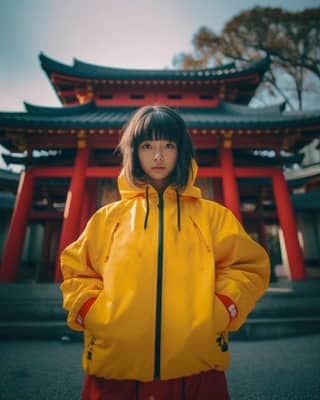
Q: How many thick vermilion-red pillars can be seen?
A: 4